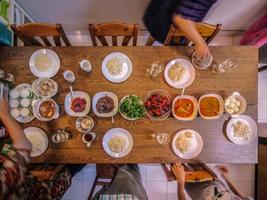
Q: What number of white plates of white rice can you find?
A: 7